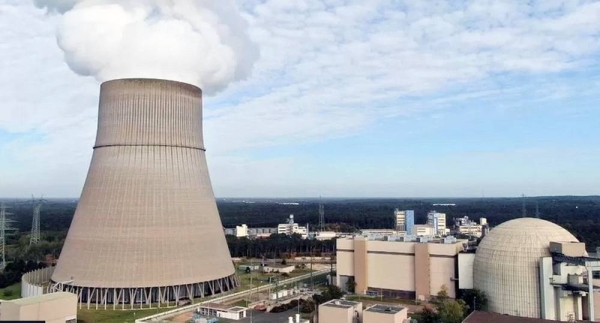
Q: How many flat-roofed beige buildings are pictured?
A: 4